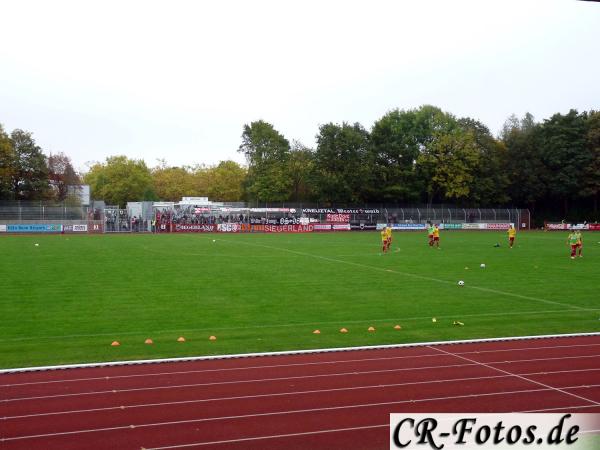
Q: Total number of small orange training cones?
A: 8